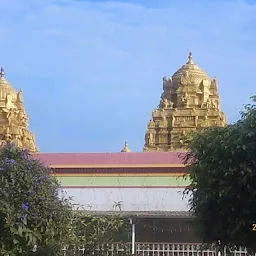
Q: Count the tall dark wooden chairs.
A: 0